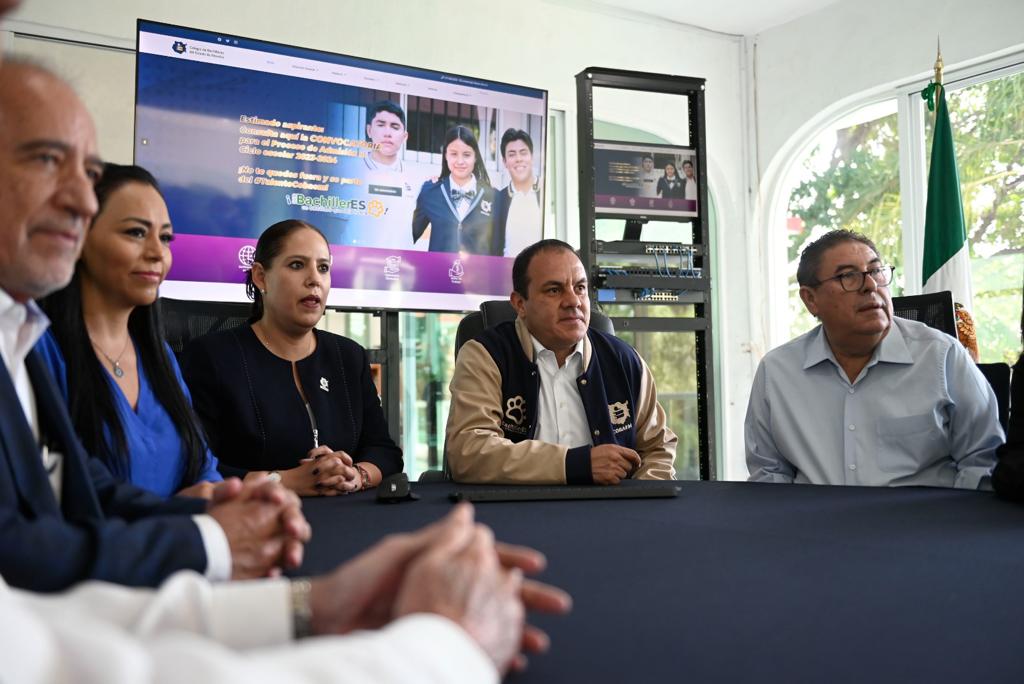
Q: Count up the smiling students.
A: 2